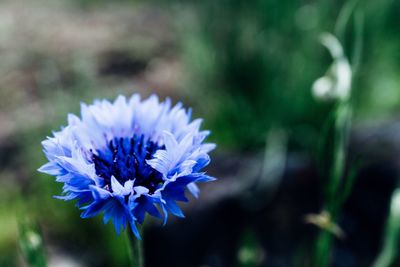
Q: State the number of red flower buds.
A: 0